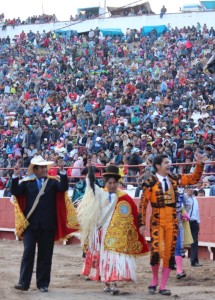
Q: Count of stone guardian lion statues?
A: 0